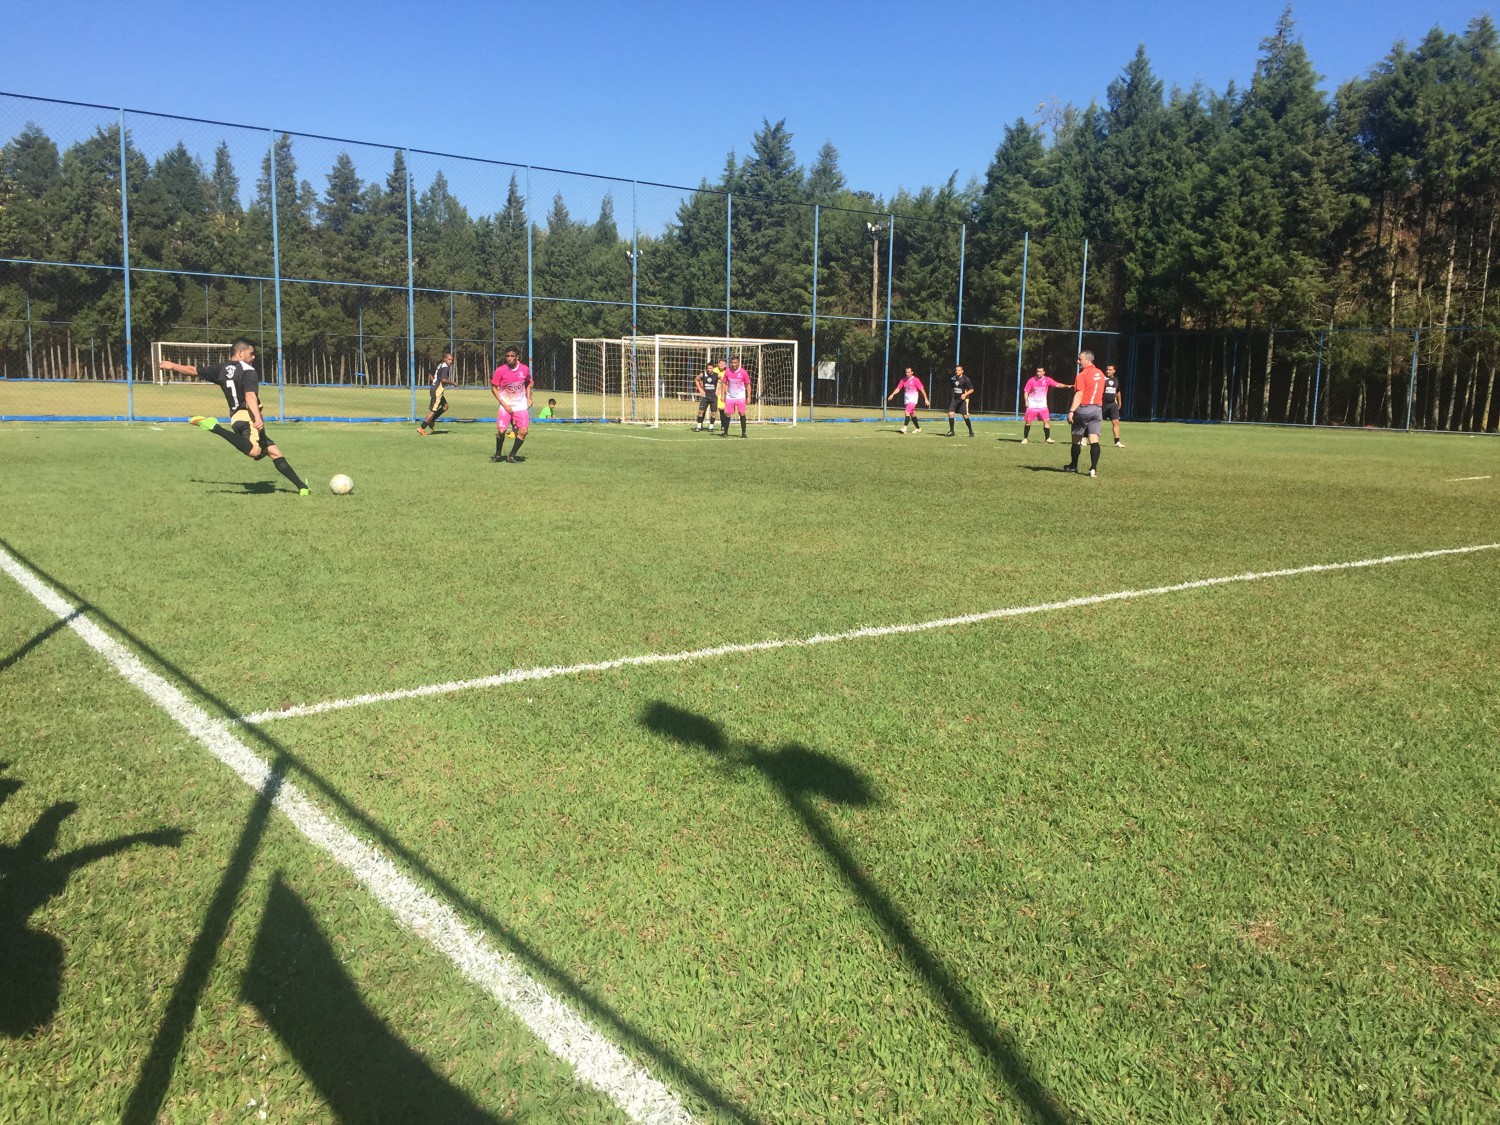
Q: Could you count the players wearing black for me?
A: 5